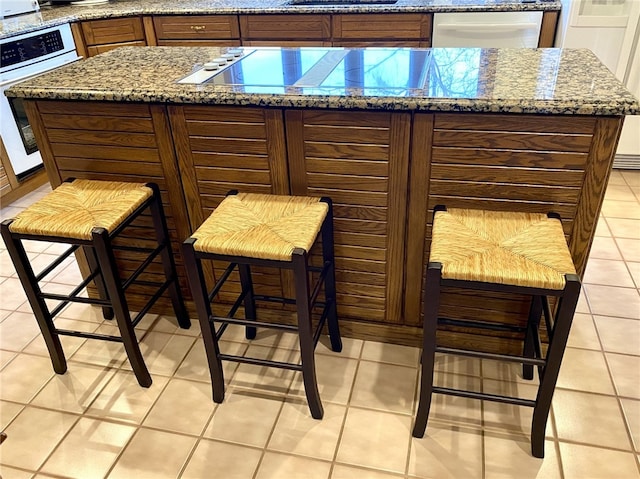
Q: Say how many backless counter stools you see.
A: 3